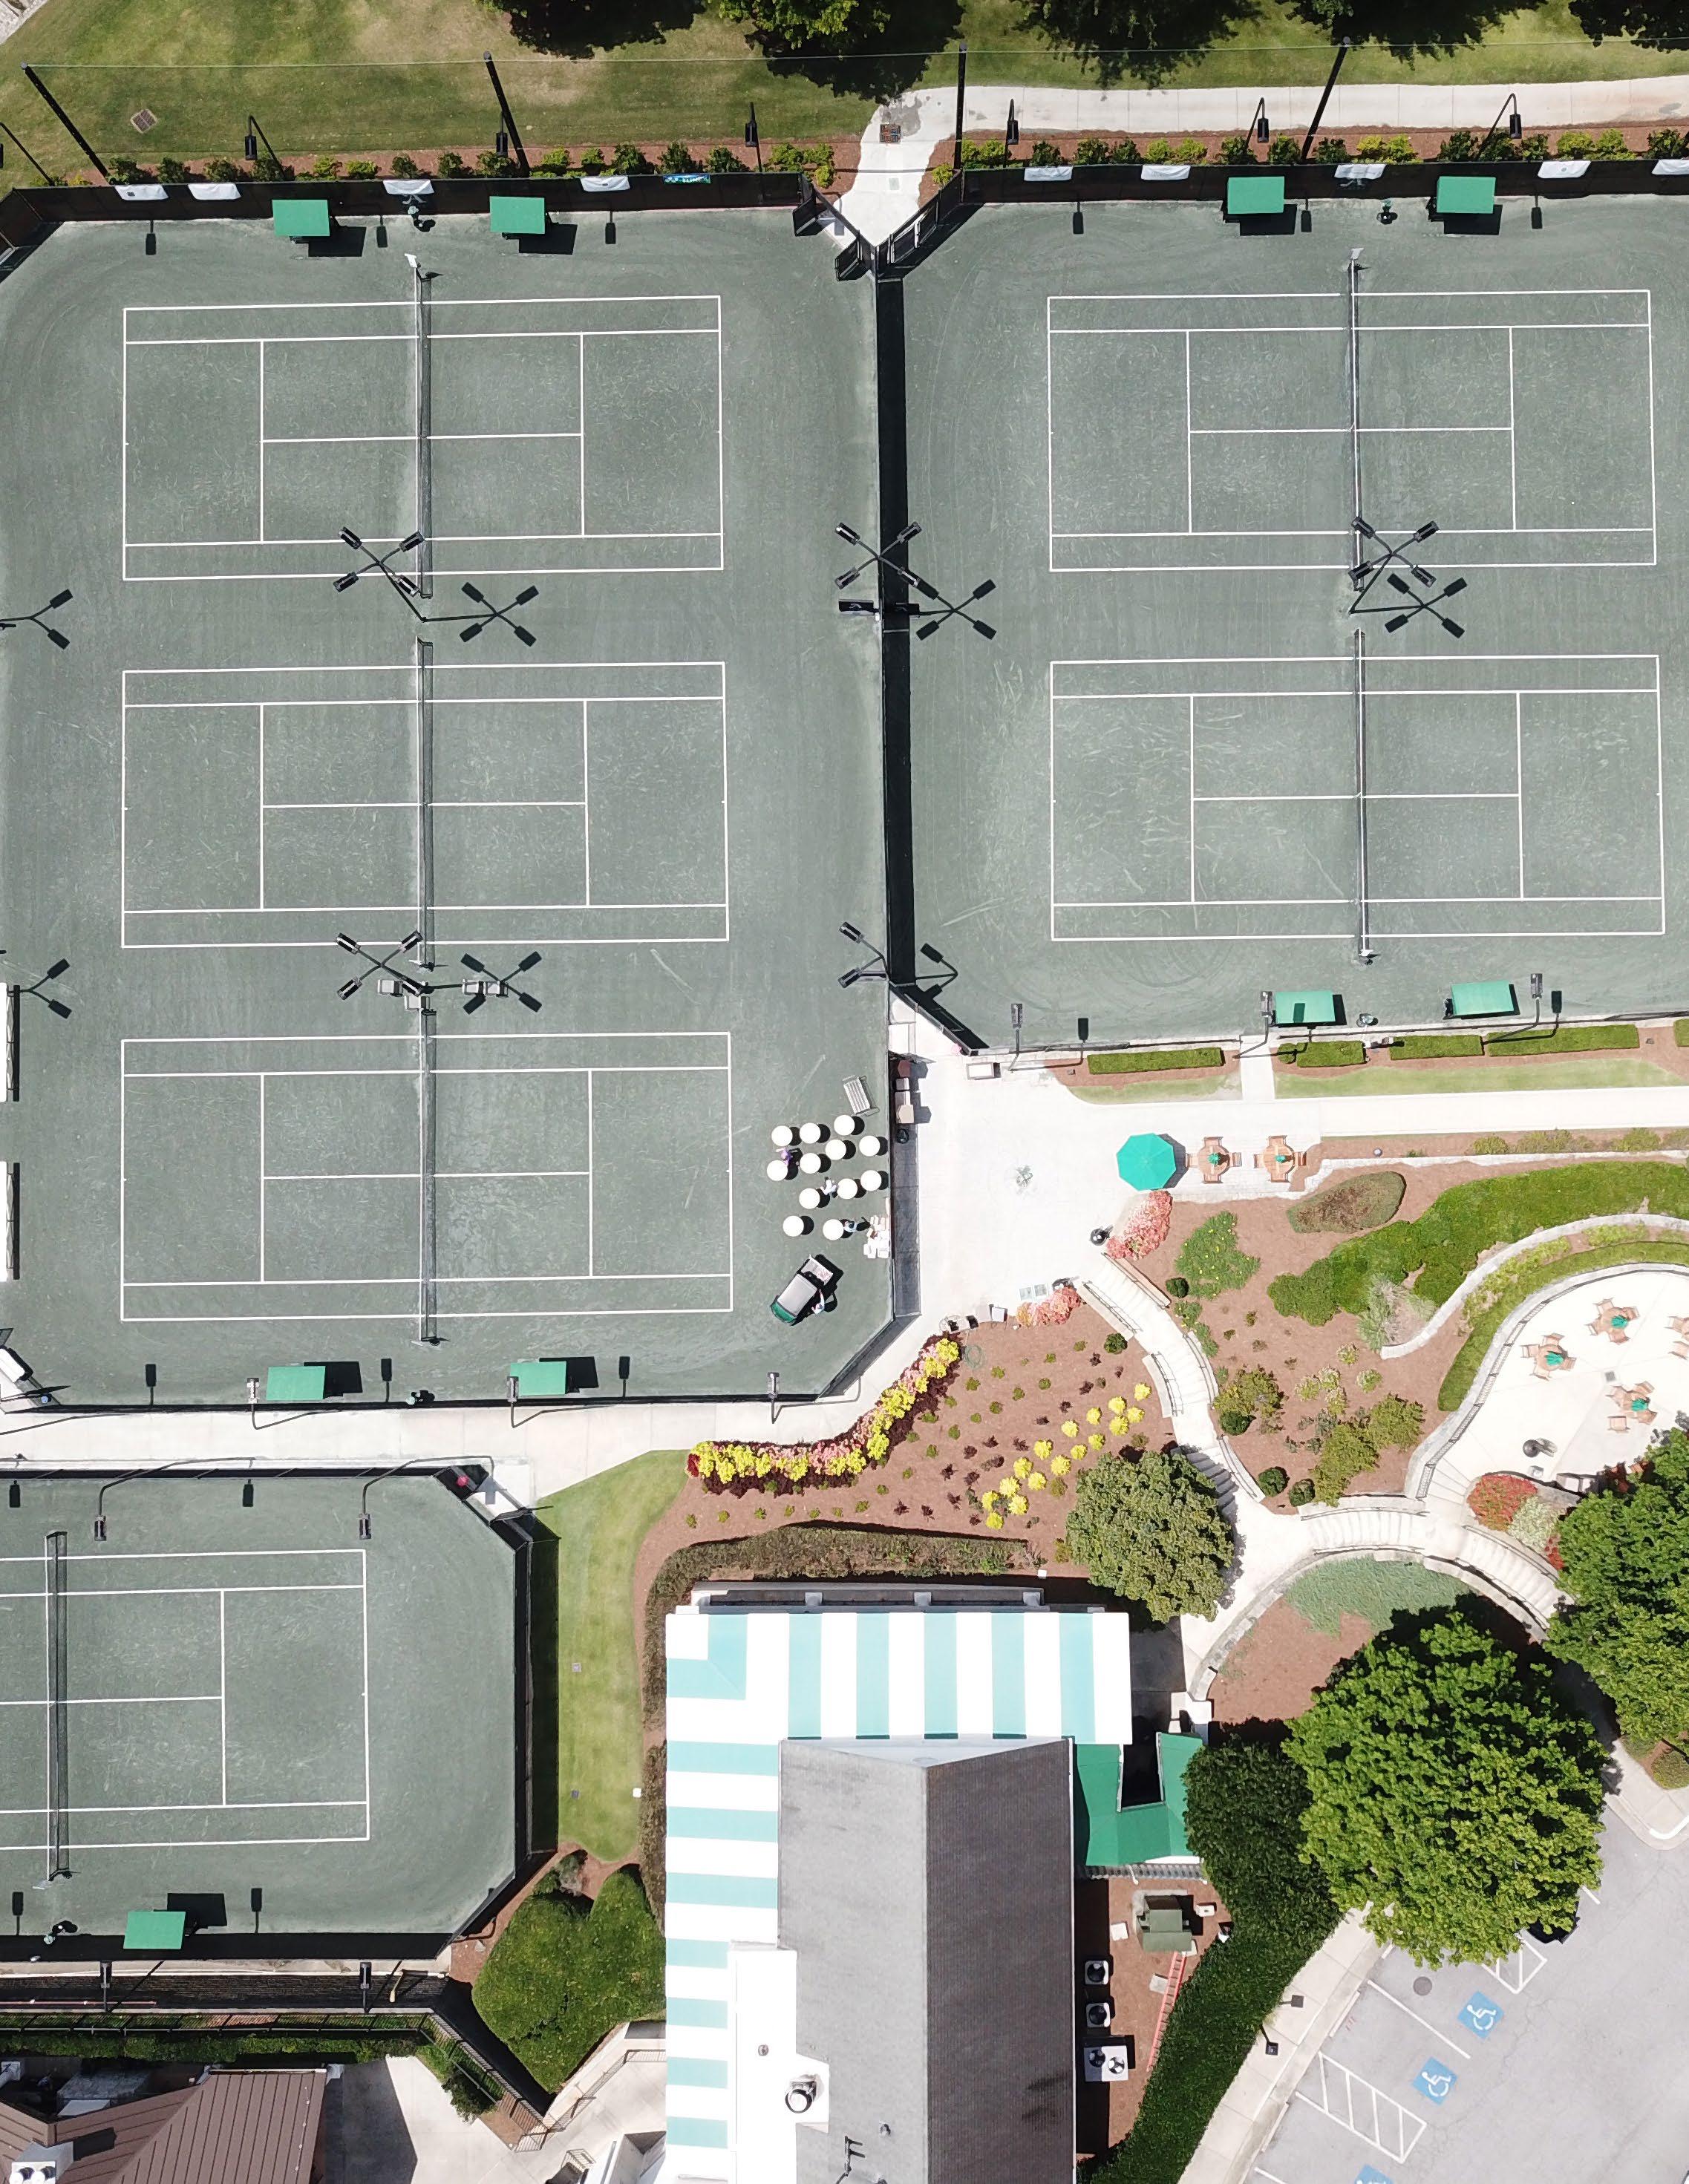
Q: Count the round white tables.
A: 12